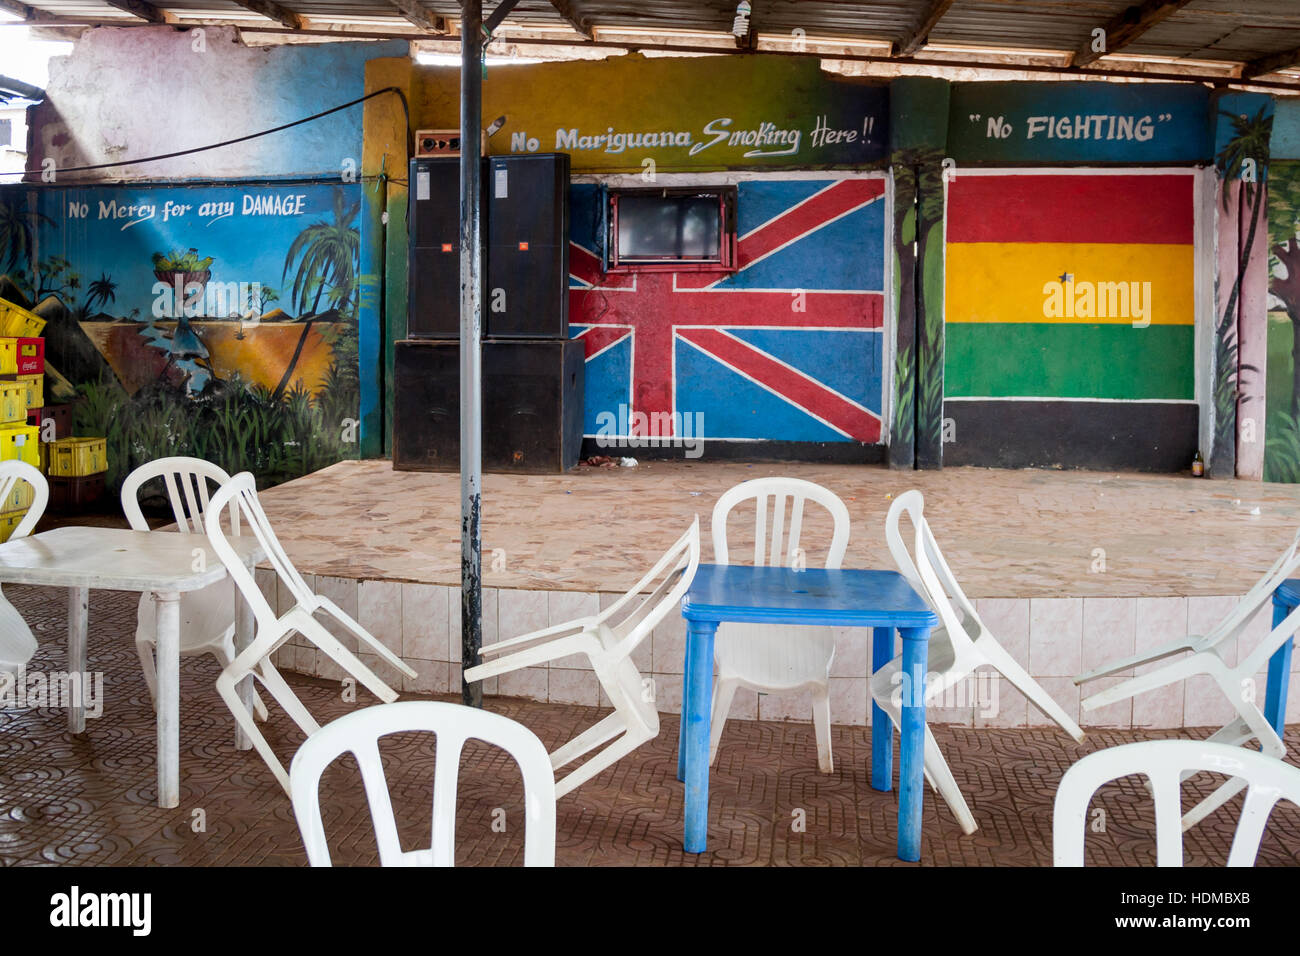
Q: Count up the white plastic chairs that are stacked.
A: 0